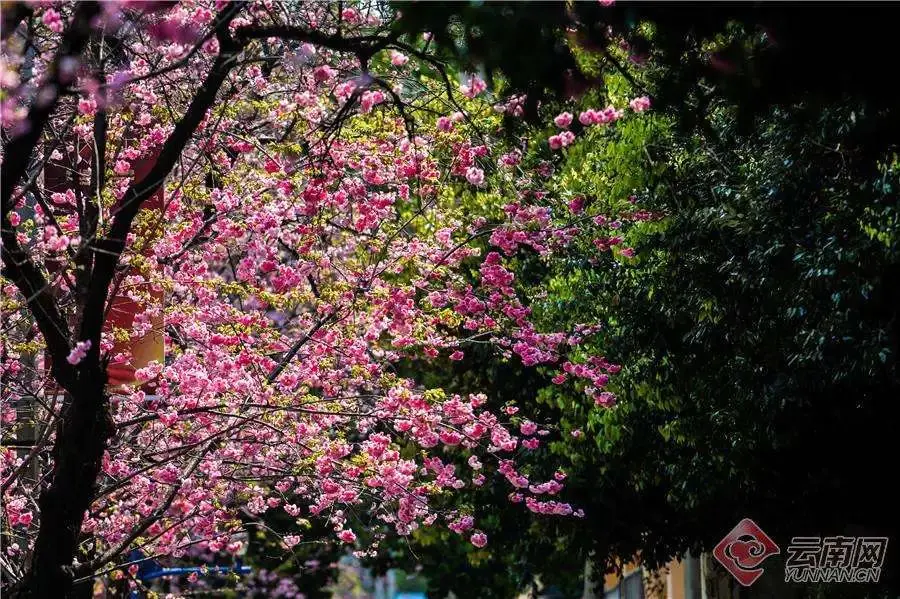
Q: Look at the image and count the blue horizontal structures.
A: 1